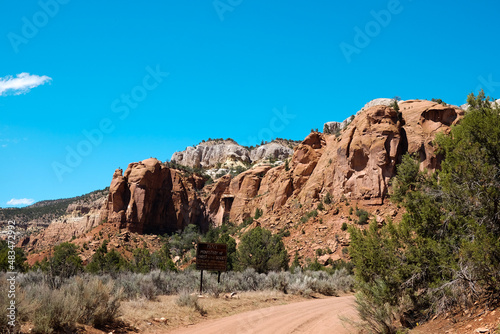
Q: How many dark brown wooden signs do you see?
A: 1